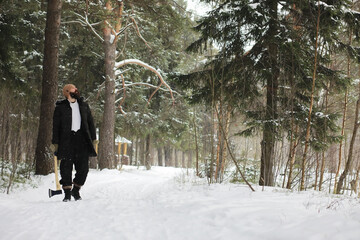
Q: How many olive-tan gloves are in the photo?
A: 2